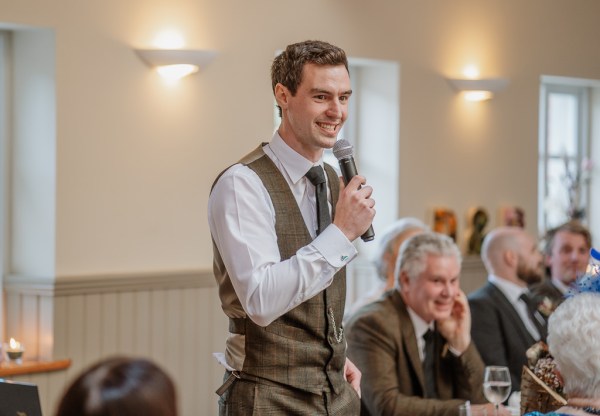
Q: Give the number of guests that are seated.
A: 6